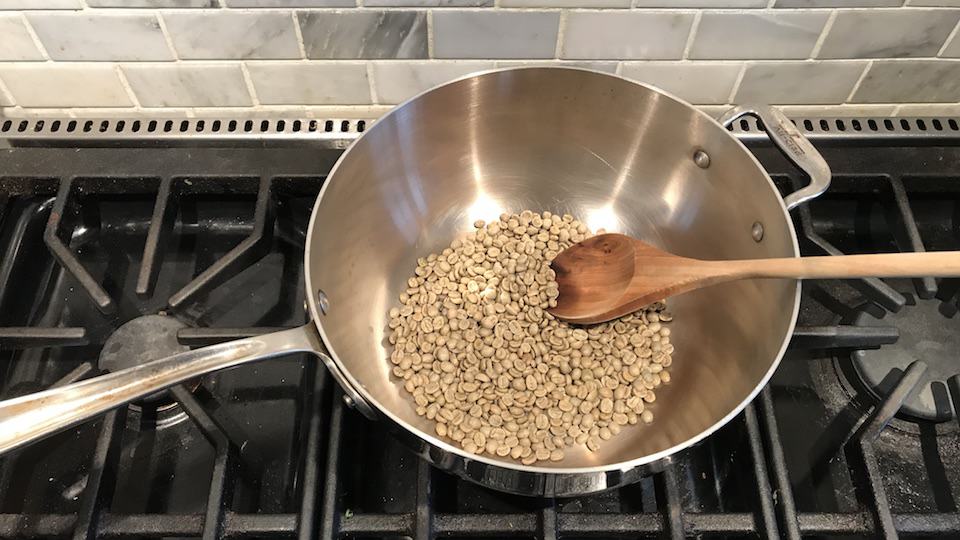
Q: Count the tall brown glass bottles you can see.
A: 0